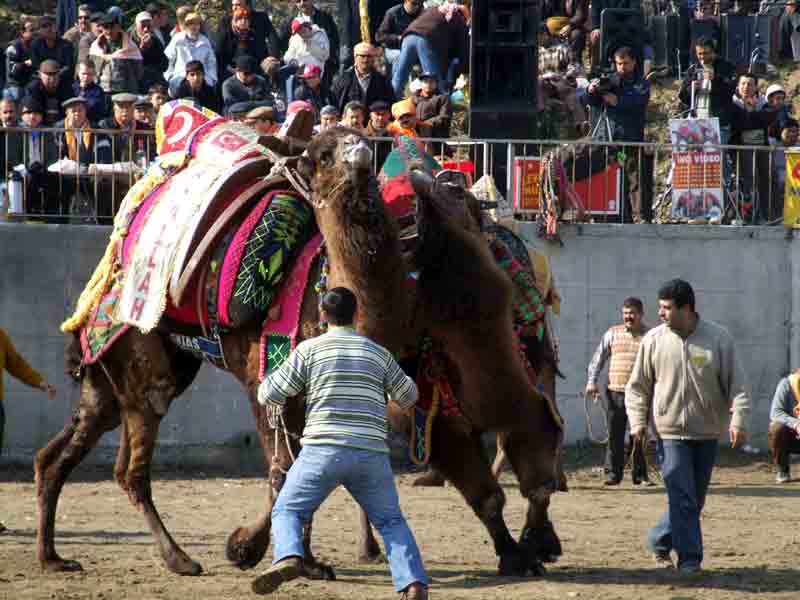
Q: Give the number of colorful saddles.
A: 2